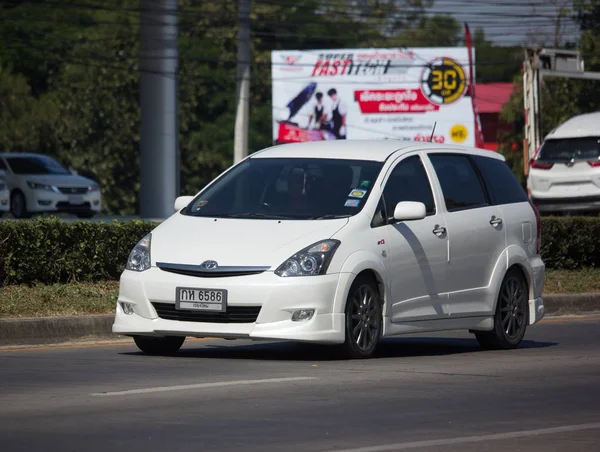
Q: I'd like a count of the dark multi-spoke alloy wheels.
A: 2